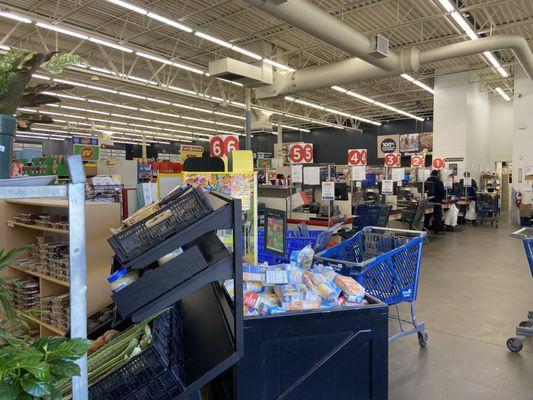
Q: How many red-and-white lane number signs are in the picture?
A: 6